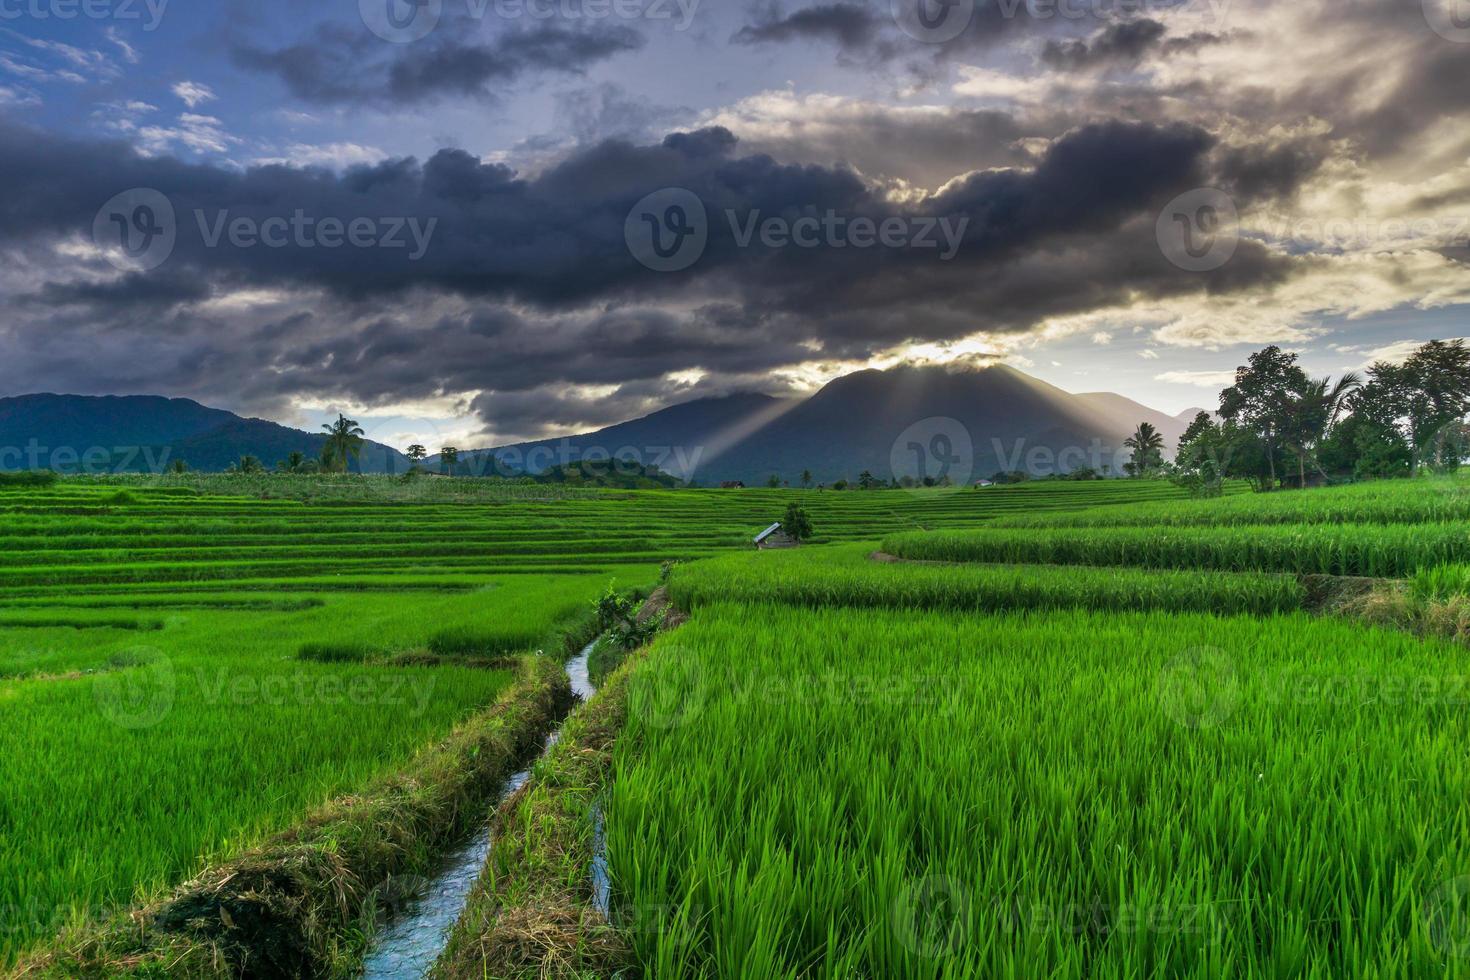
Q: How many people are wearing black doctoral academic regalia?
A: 0